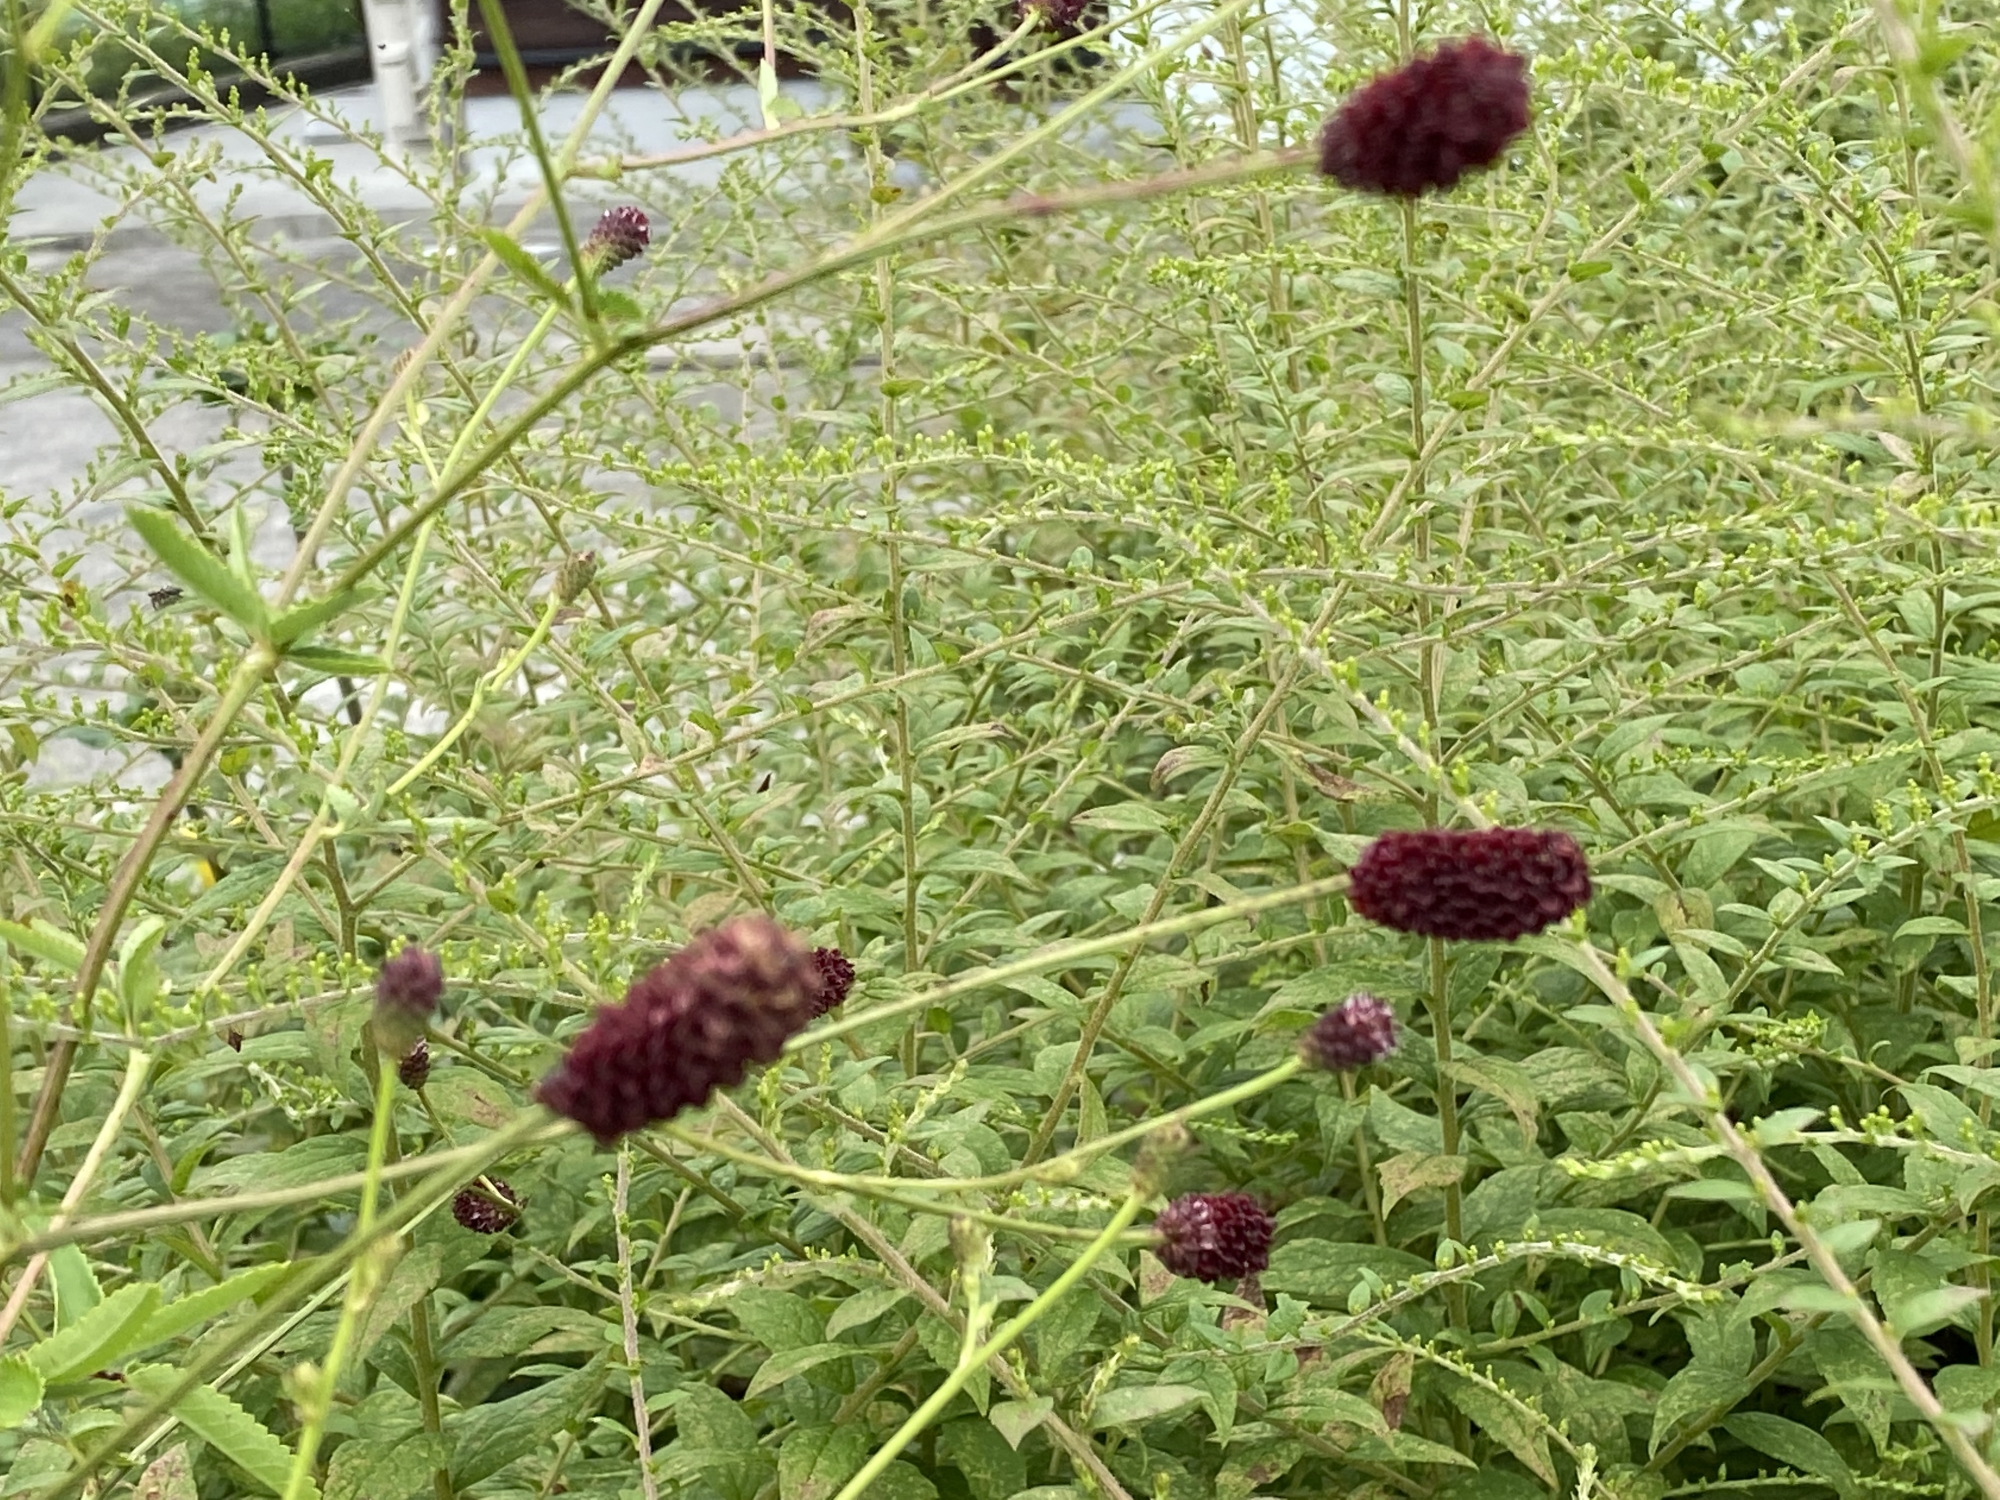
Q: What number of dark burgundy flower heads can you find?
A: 11